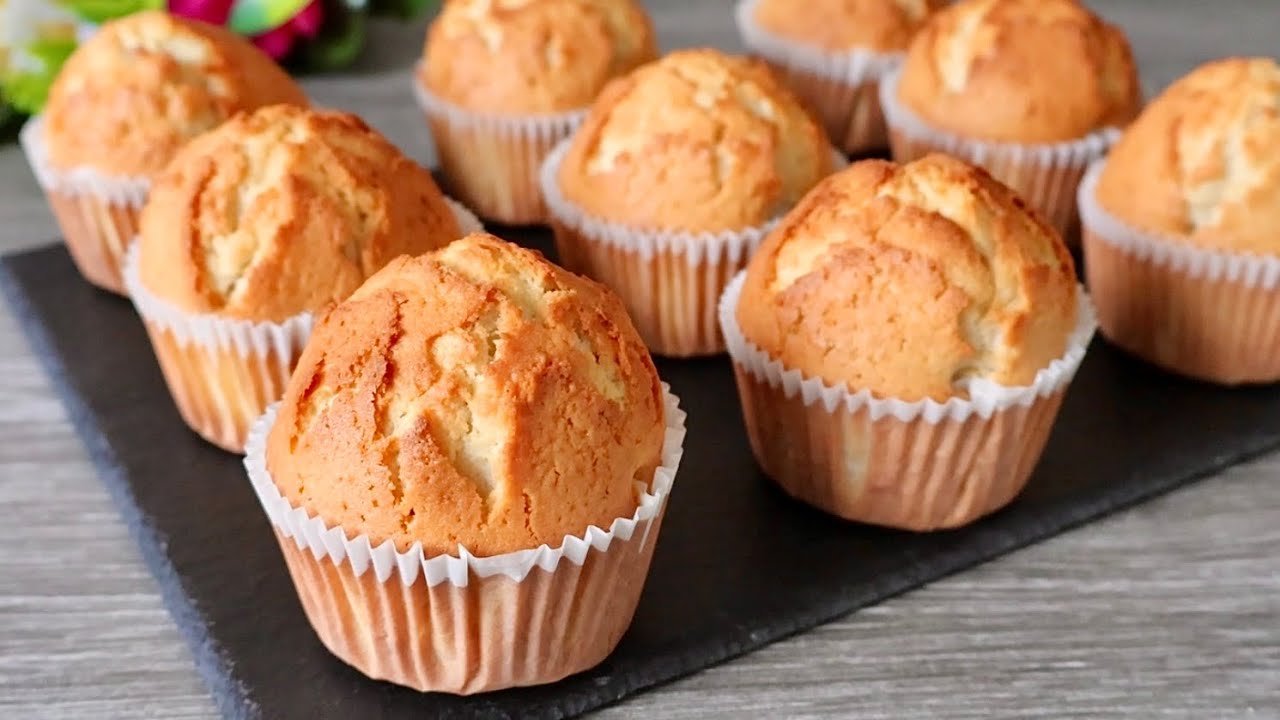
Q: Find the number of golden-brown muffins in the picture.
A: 9